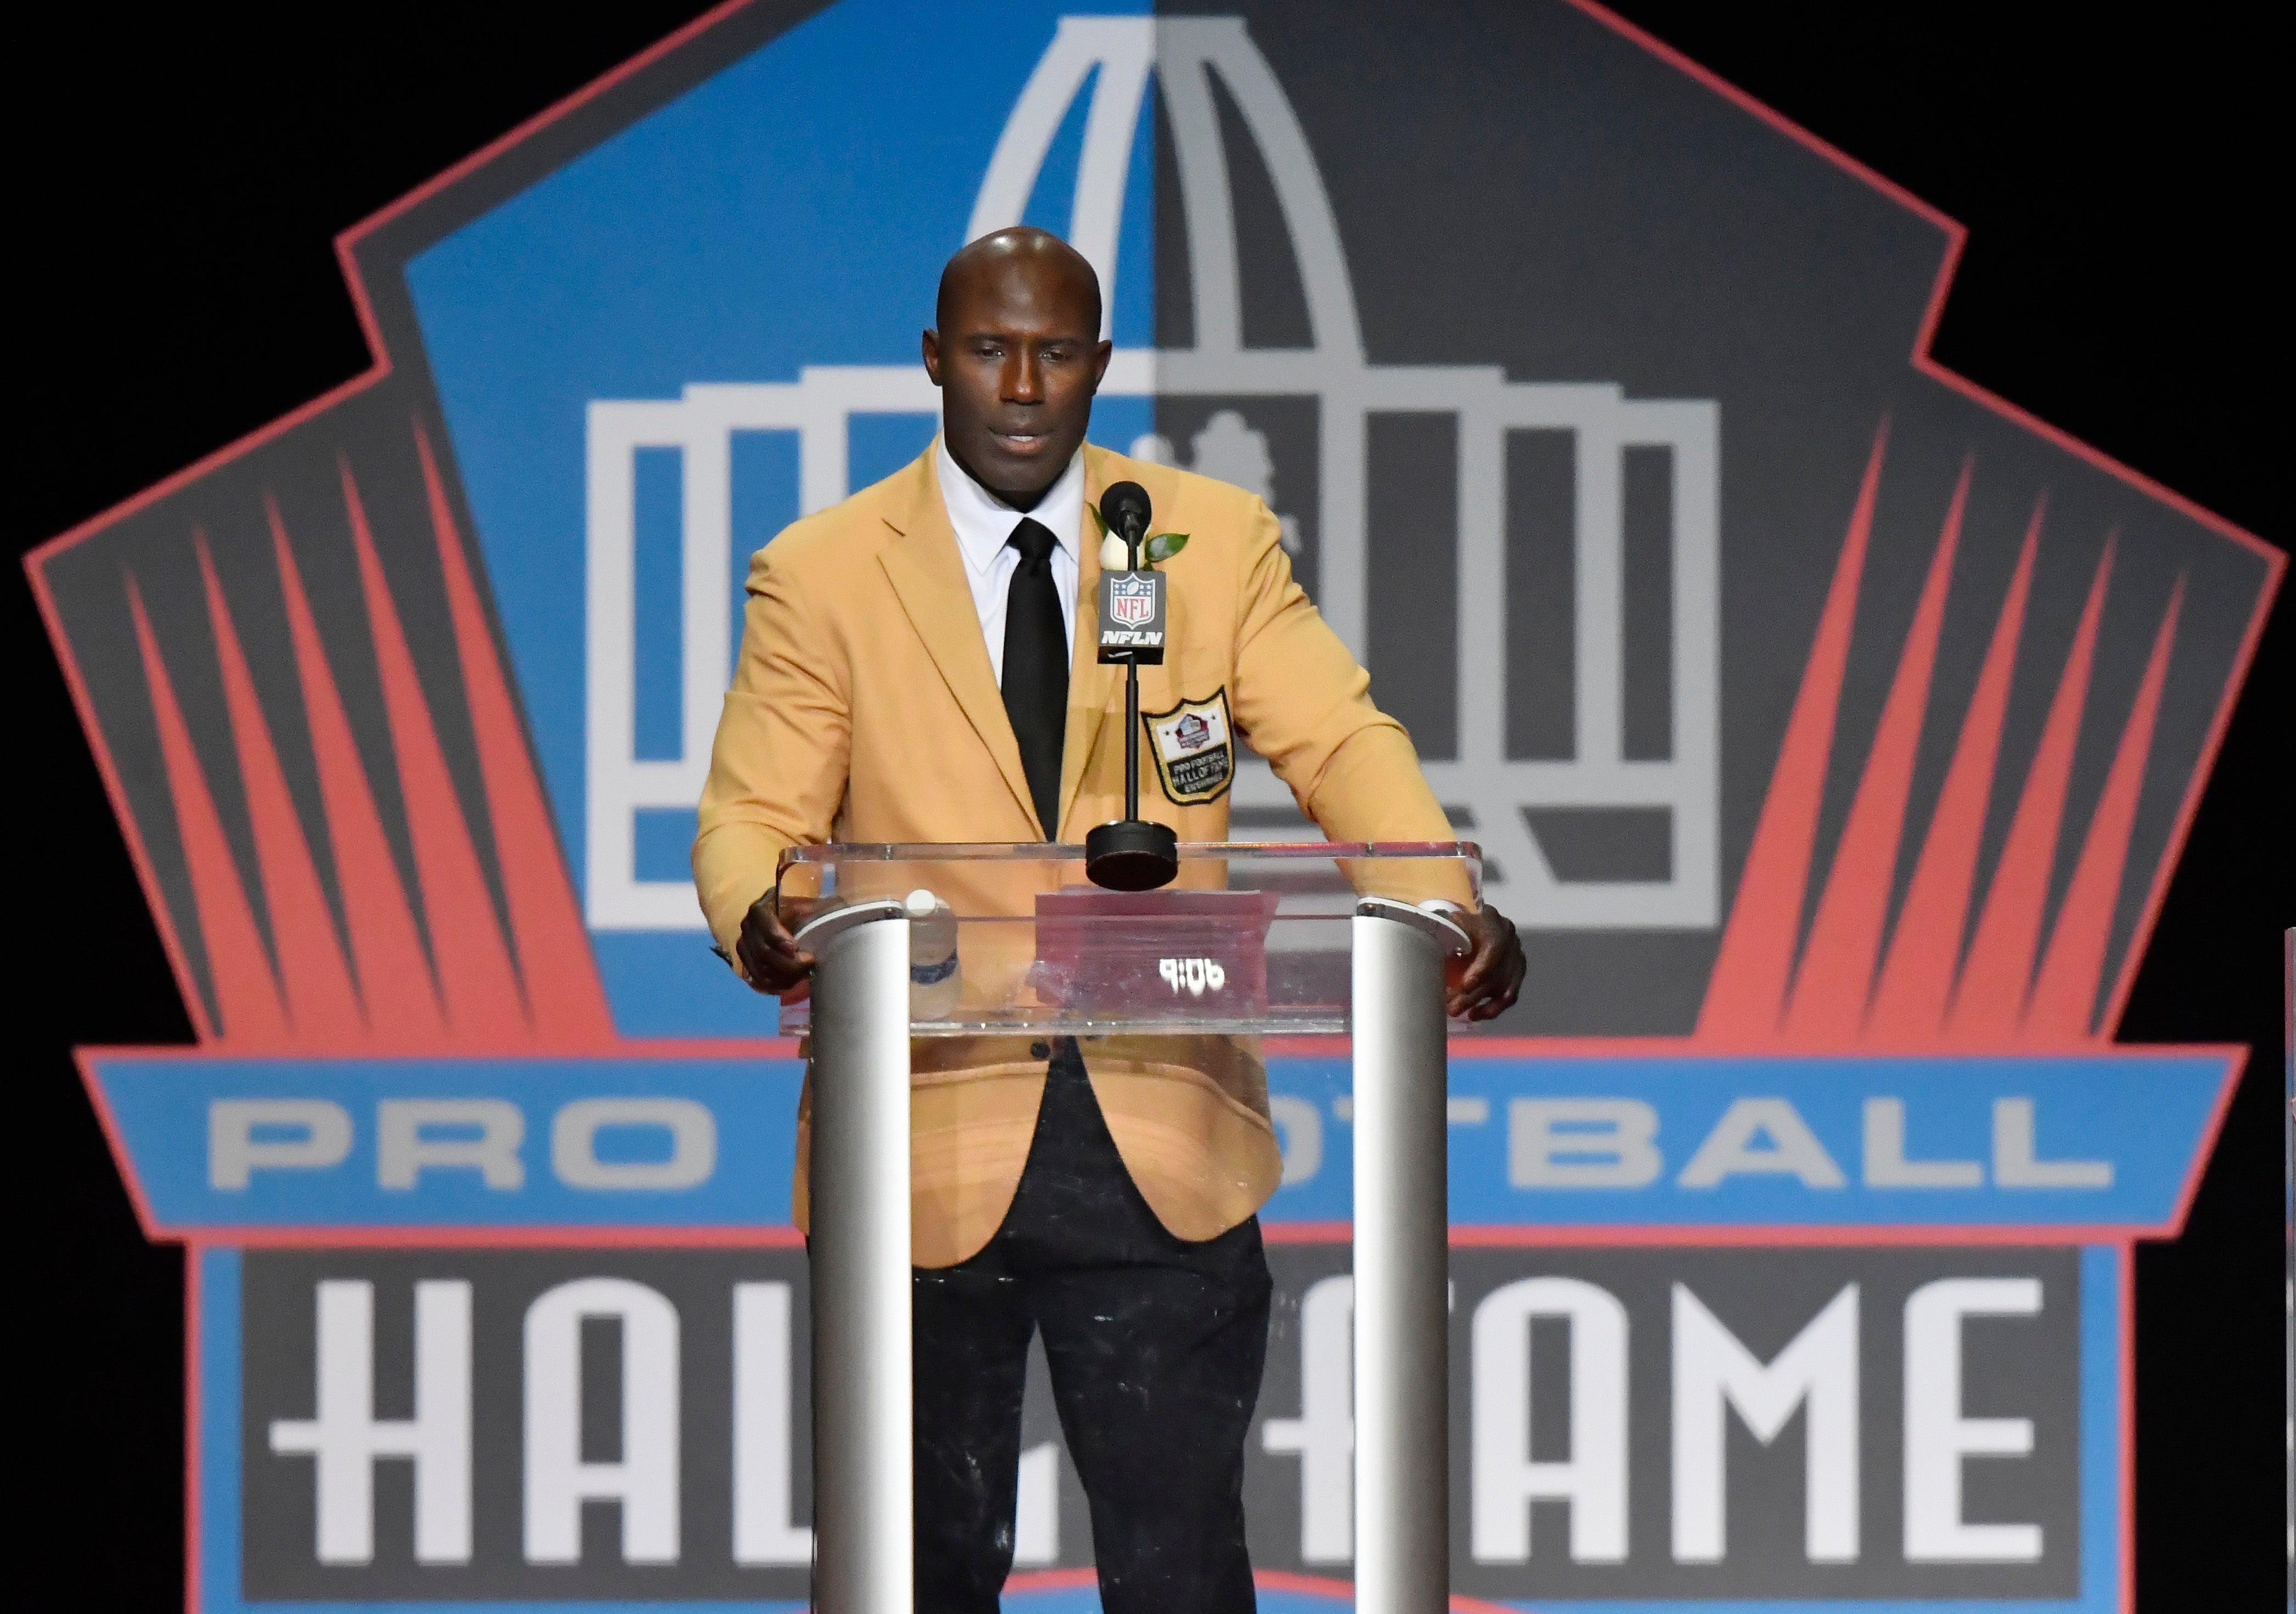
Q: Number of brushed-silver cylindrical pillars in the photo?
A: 2